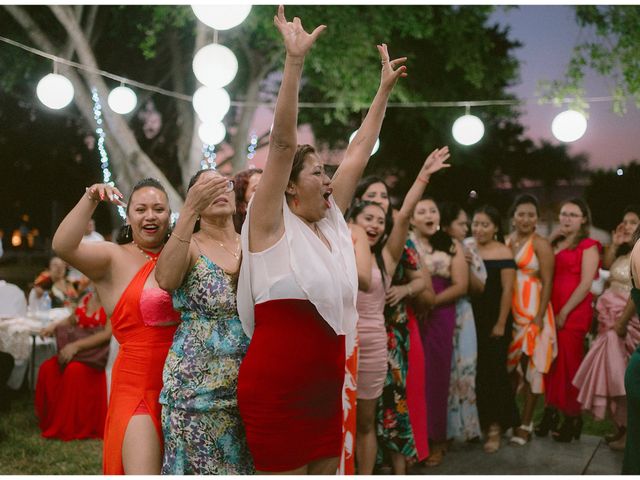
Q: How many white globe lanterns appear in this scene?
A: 9